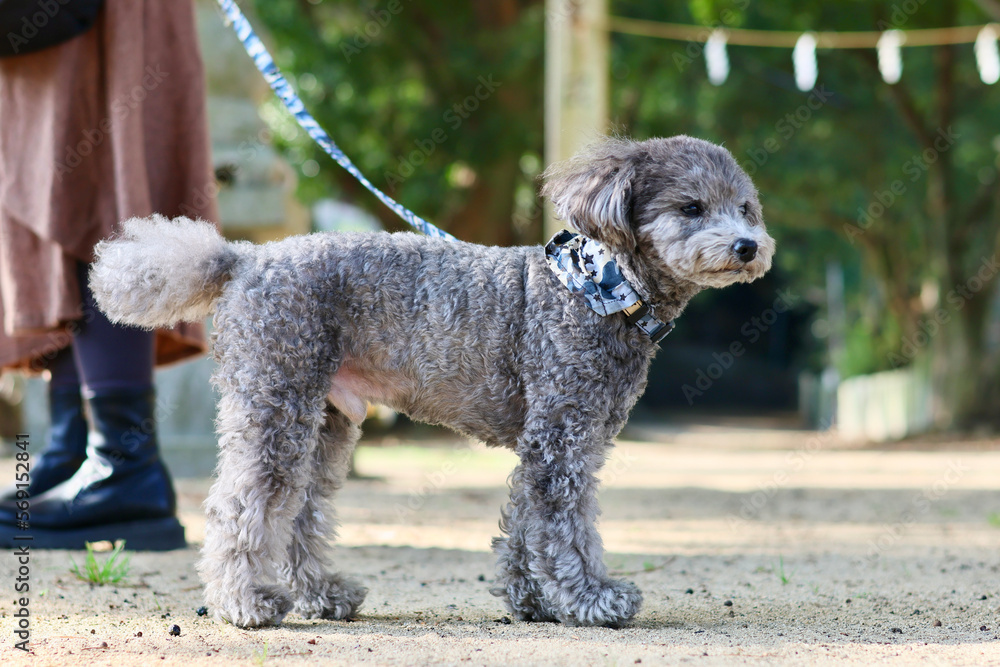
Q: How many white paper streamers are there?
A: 4